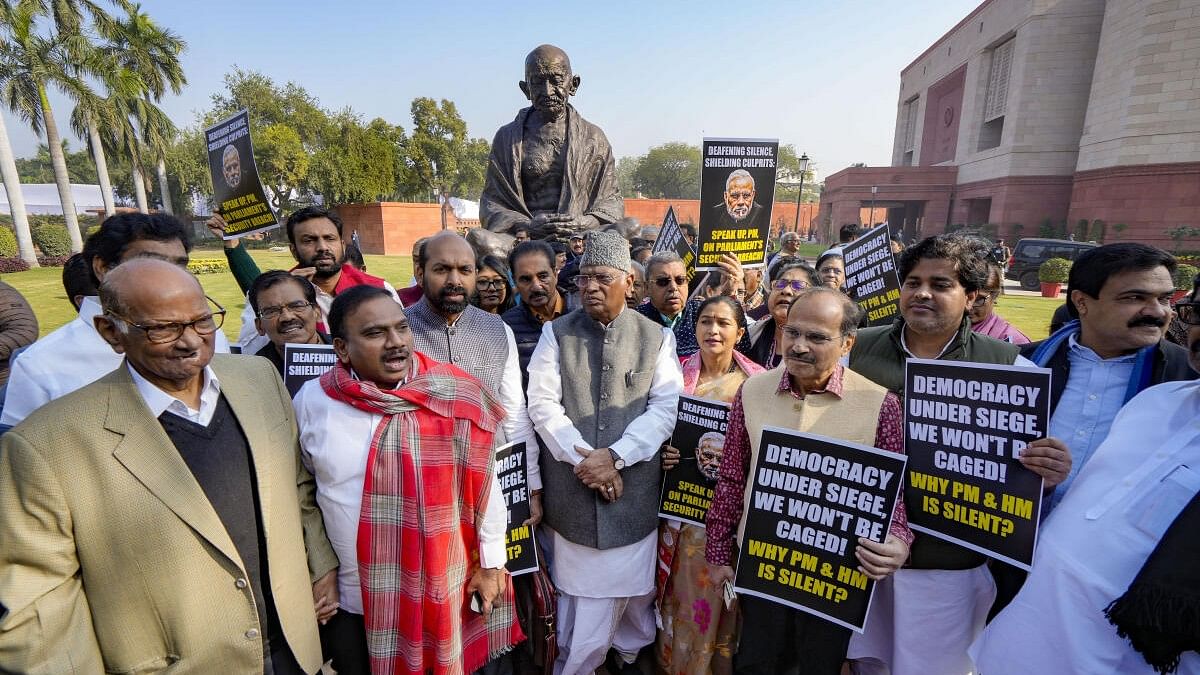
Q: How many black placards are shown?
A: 9